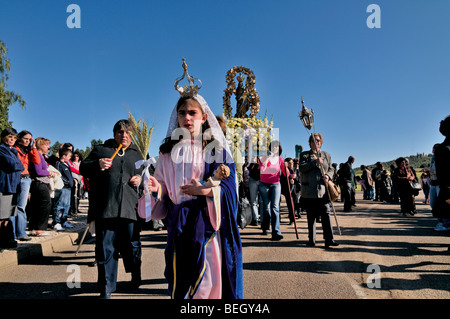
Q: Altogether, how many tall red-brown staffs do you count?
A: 1